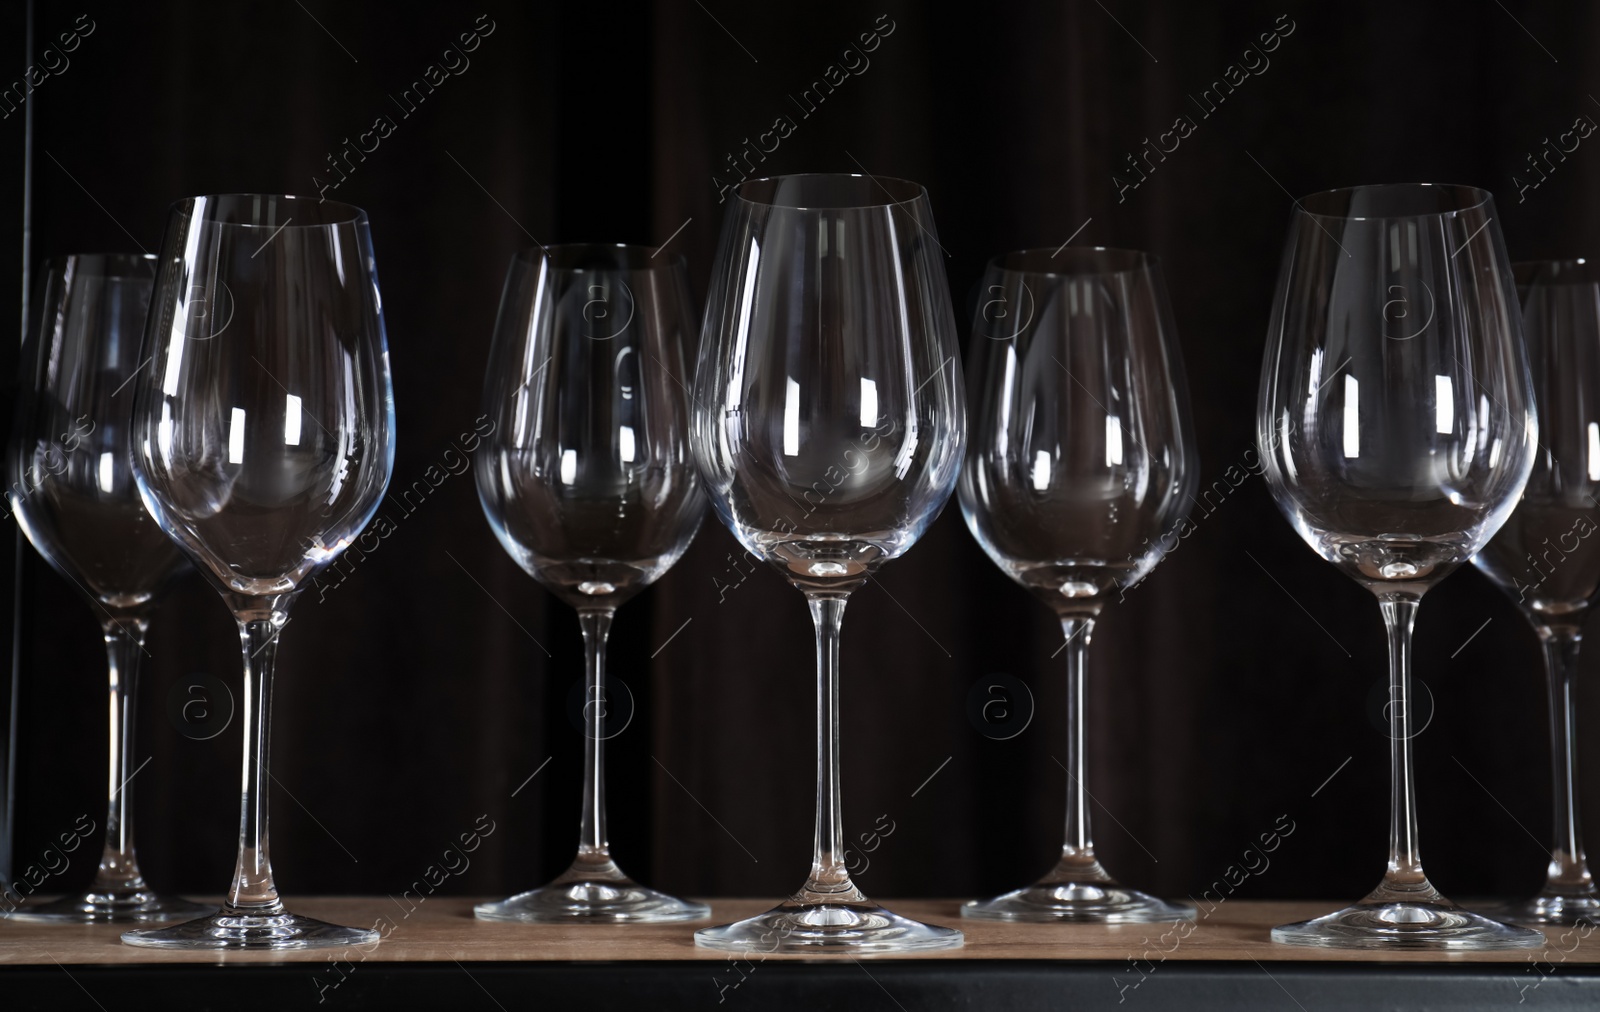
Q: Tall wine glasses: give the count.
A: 7